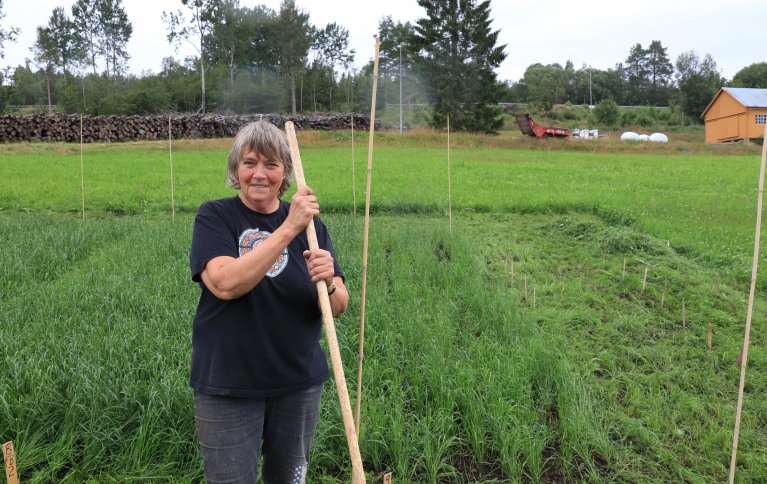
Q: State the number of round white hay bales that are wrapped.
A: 3